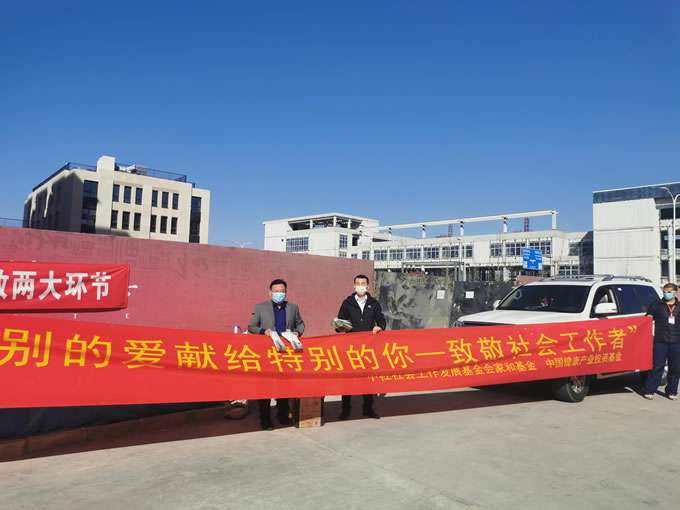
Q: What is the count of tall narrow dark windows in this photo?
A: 12